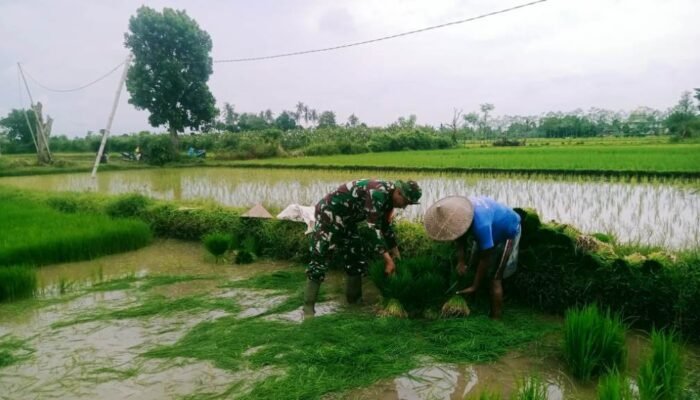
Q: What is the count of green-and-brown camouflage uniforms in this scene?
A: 1